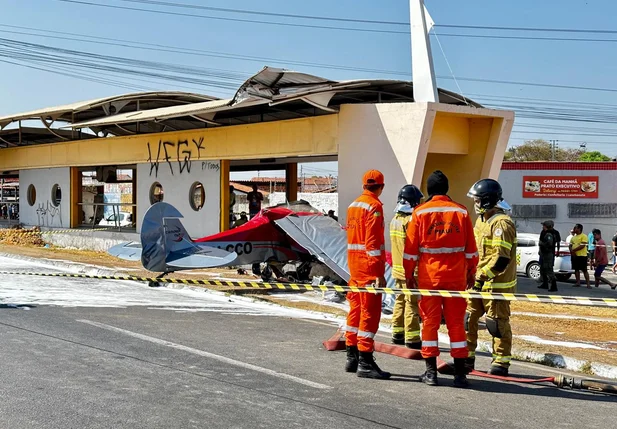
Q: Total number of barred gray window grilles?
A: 2